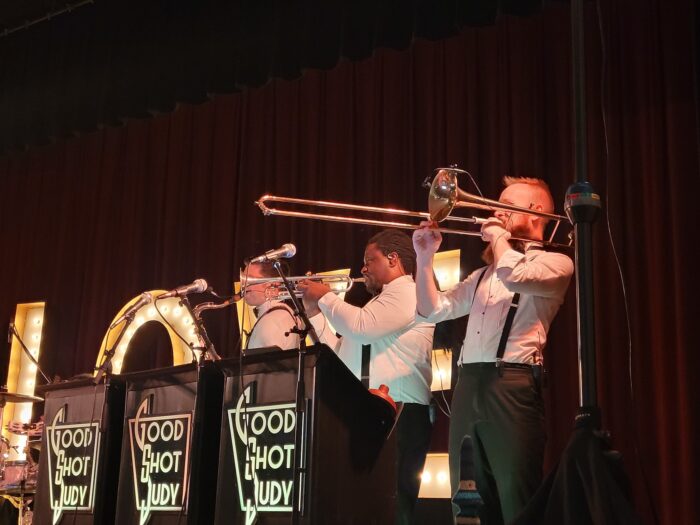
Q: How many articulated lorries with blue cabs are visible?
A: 0